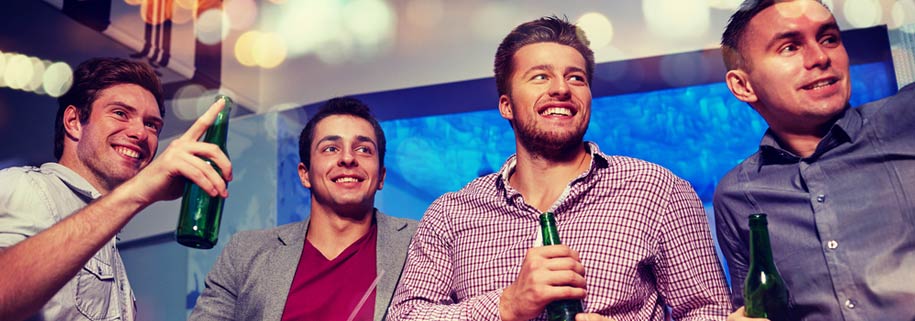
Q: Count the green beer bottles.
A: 3